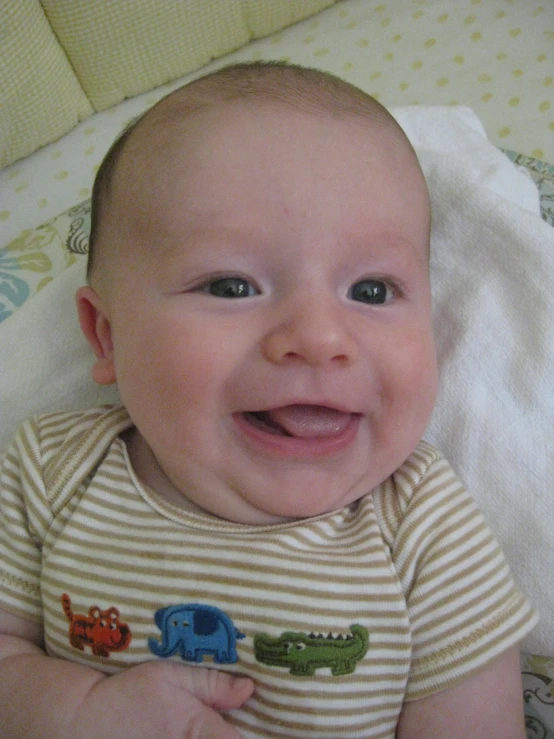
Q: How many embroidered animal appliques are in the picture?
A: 3